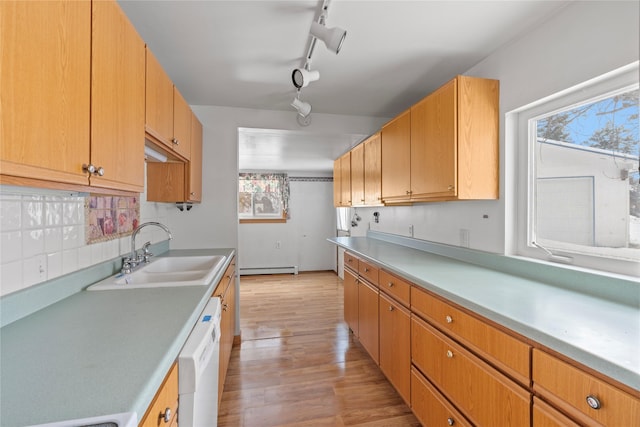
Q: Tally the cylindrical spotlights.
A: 3